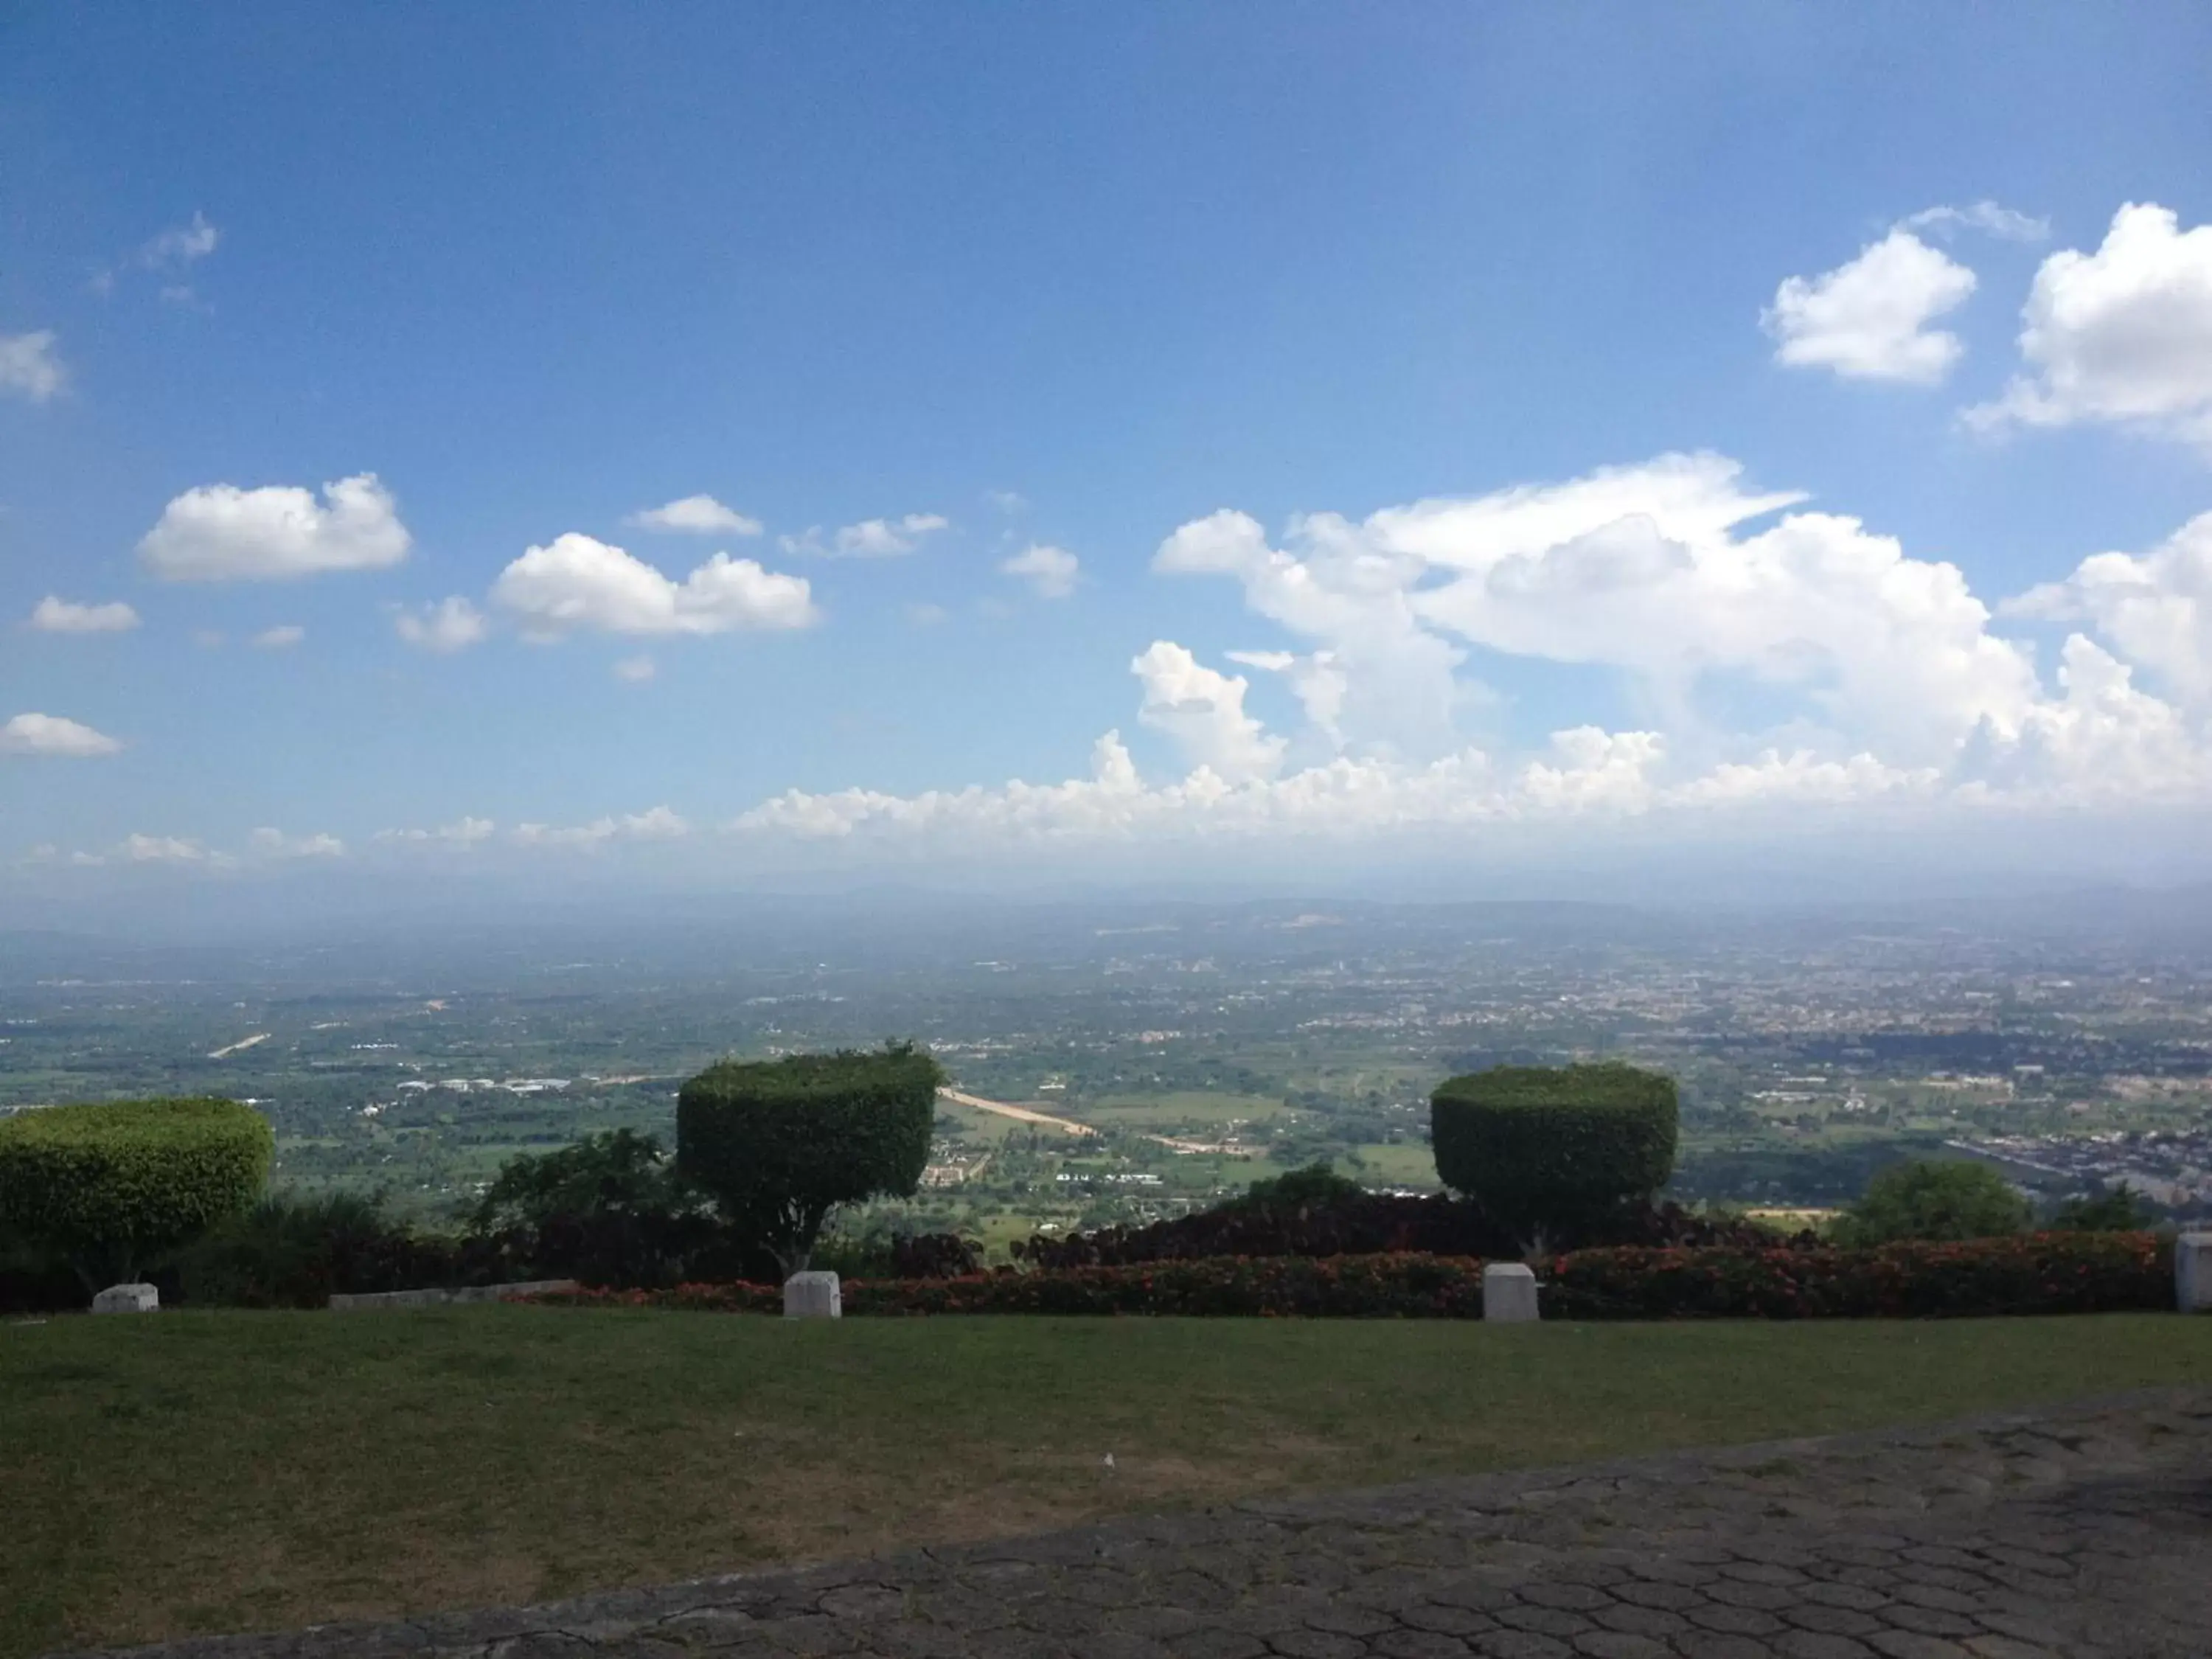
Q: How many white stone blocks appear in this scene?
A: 4